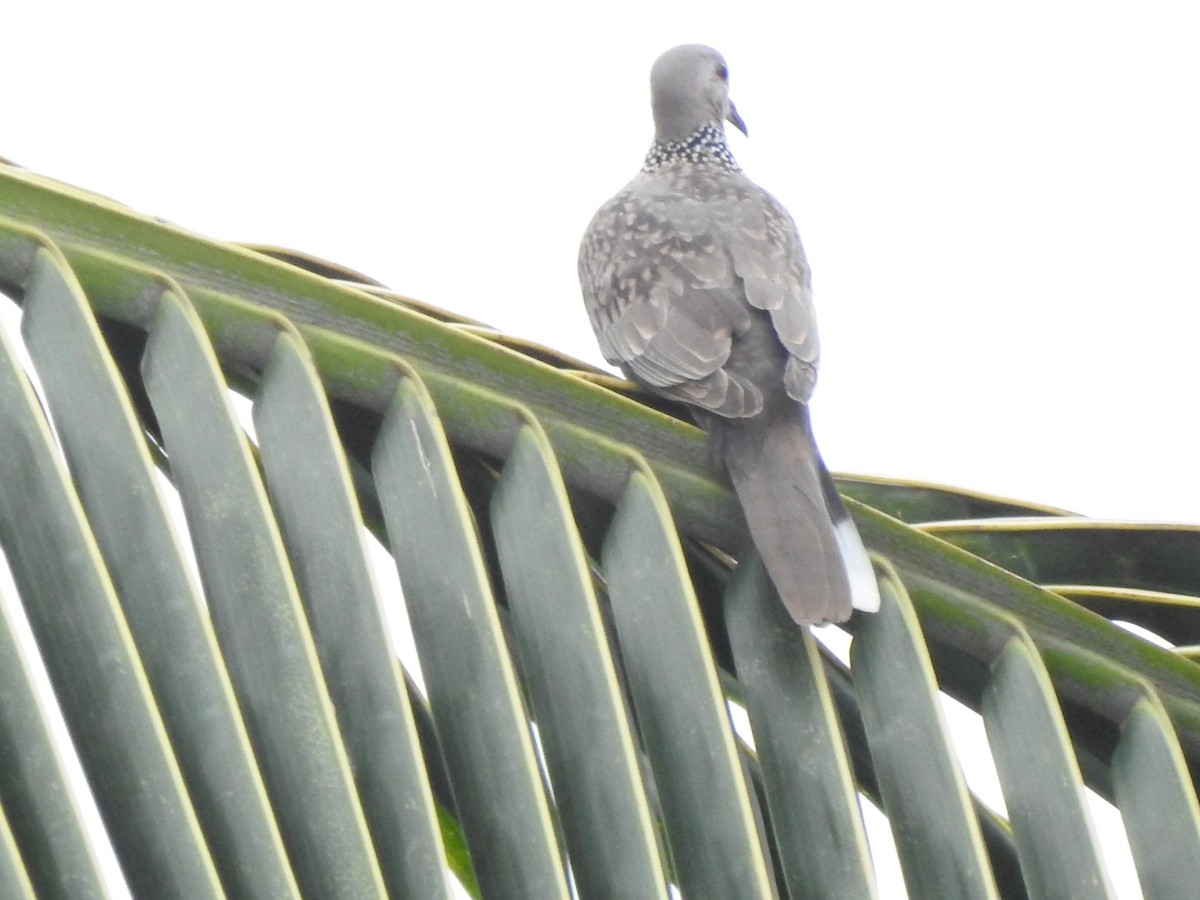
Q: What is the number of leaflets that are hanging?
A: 13